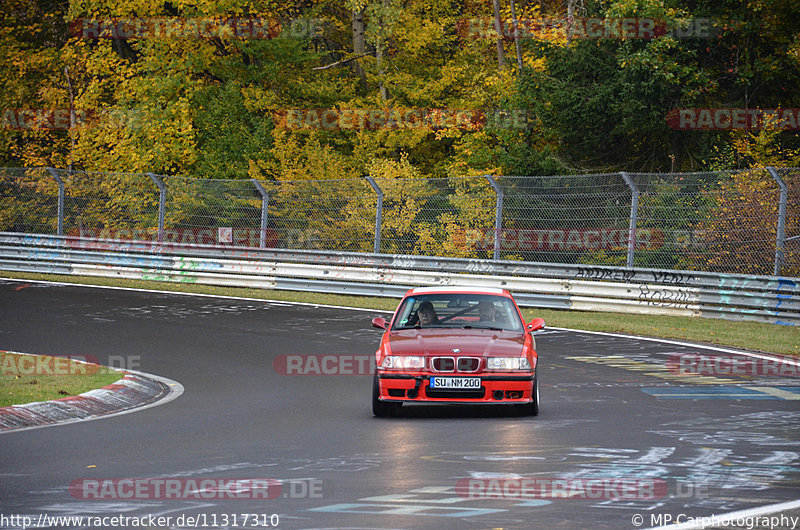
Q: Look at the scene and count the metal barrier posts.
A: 7